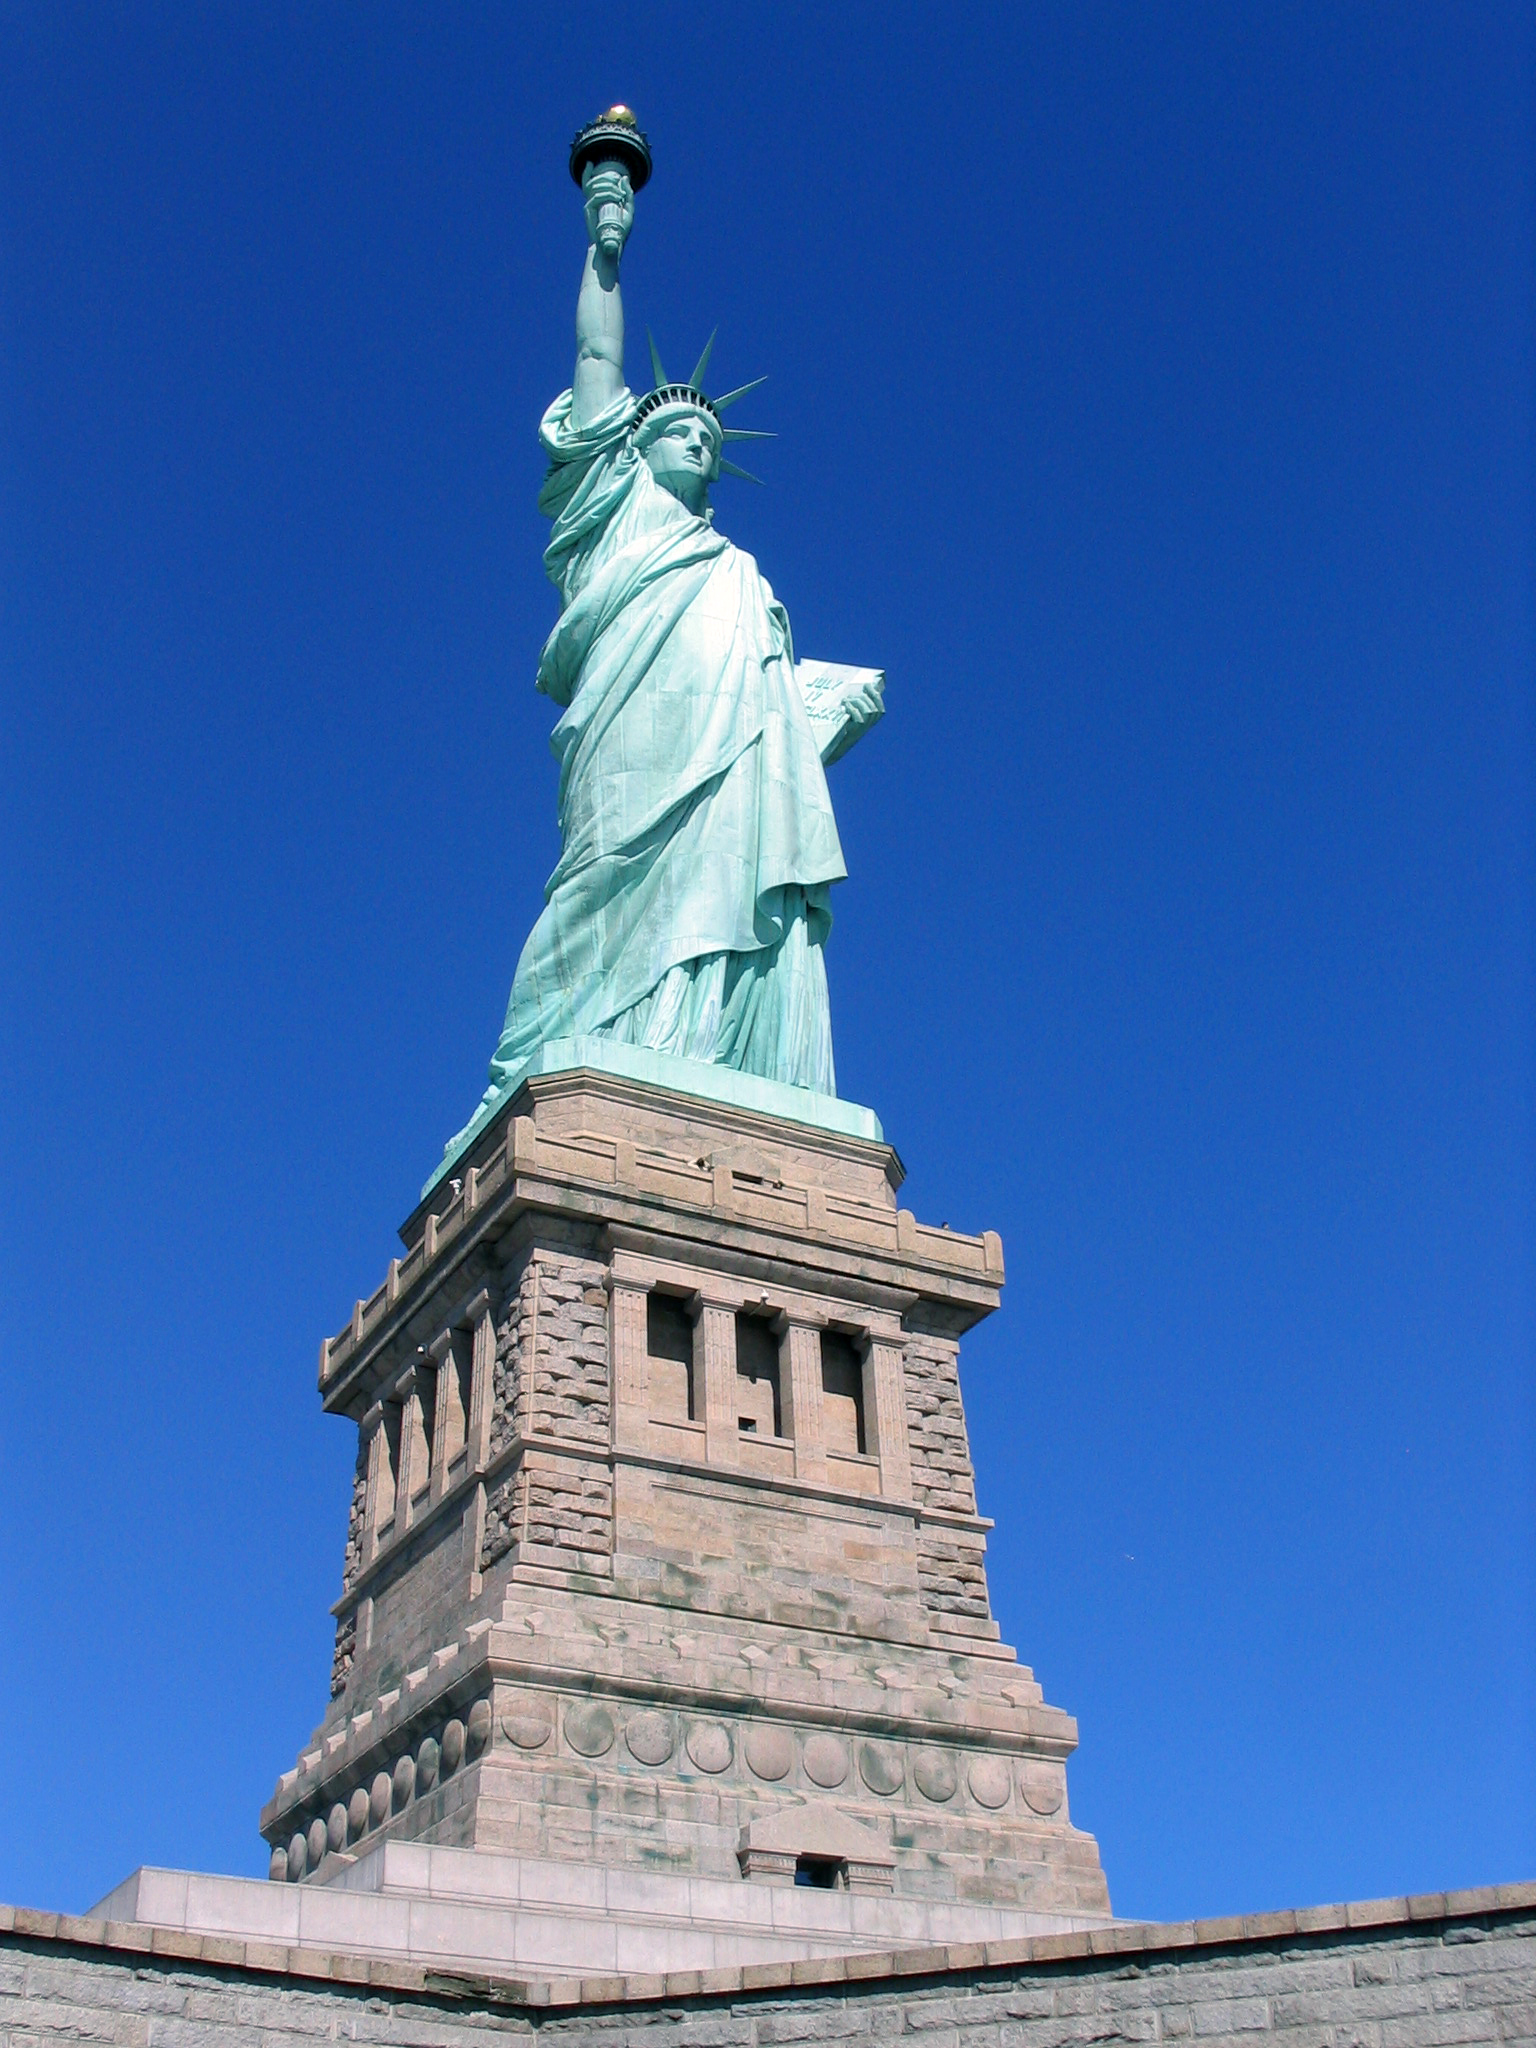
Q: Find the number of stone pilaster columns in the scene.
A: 8